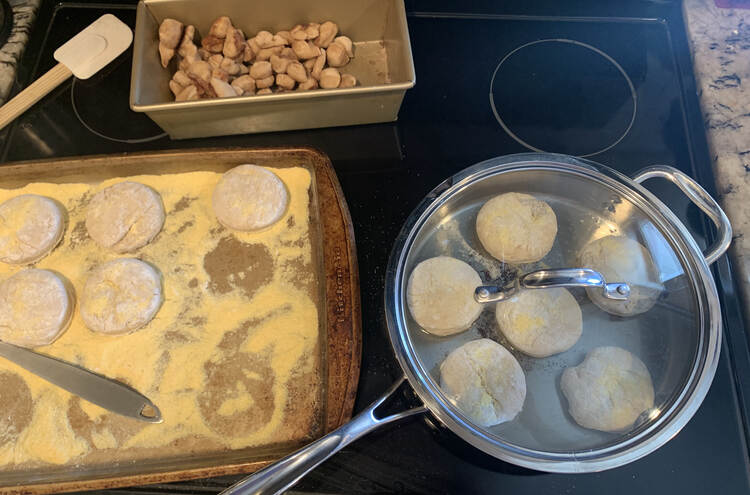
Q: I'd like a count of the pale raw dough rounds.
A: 11